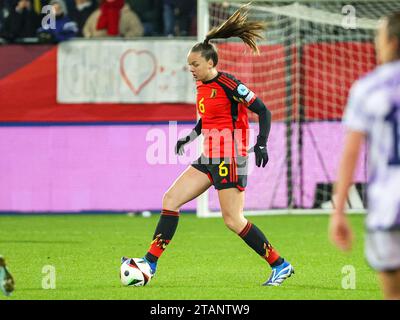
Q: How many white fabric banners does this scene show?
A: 1